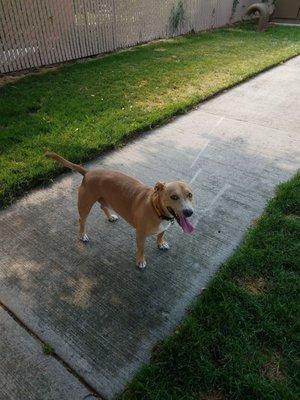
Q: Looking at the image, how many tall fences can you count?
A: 1